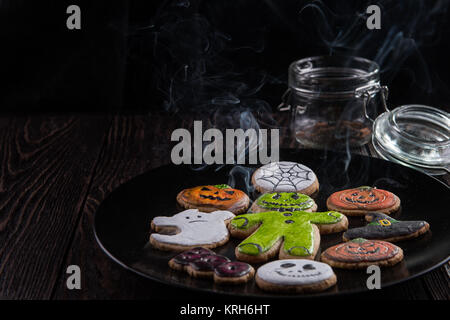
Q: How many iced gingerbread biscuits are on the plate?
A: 9